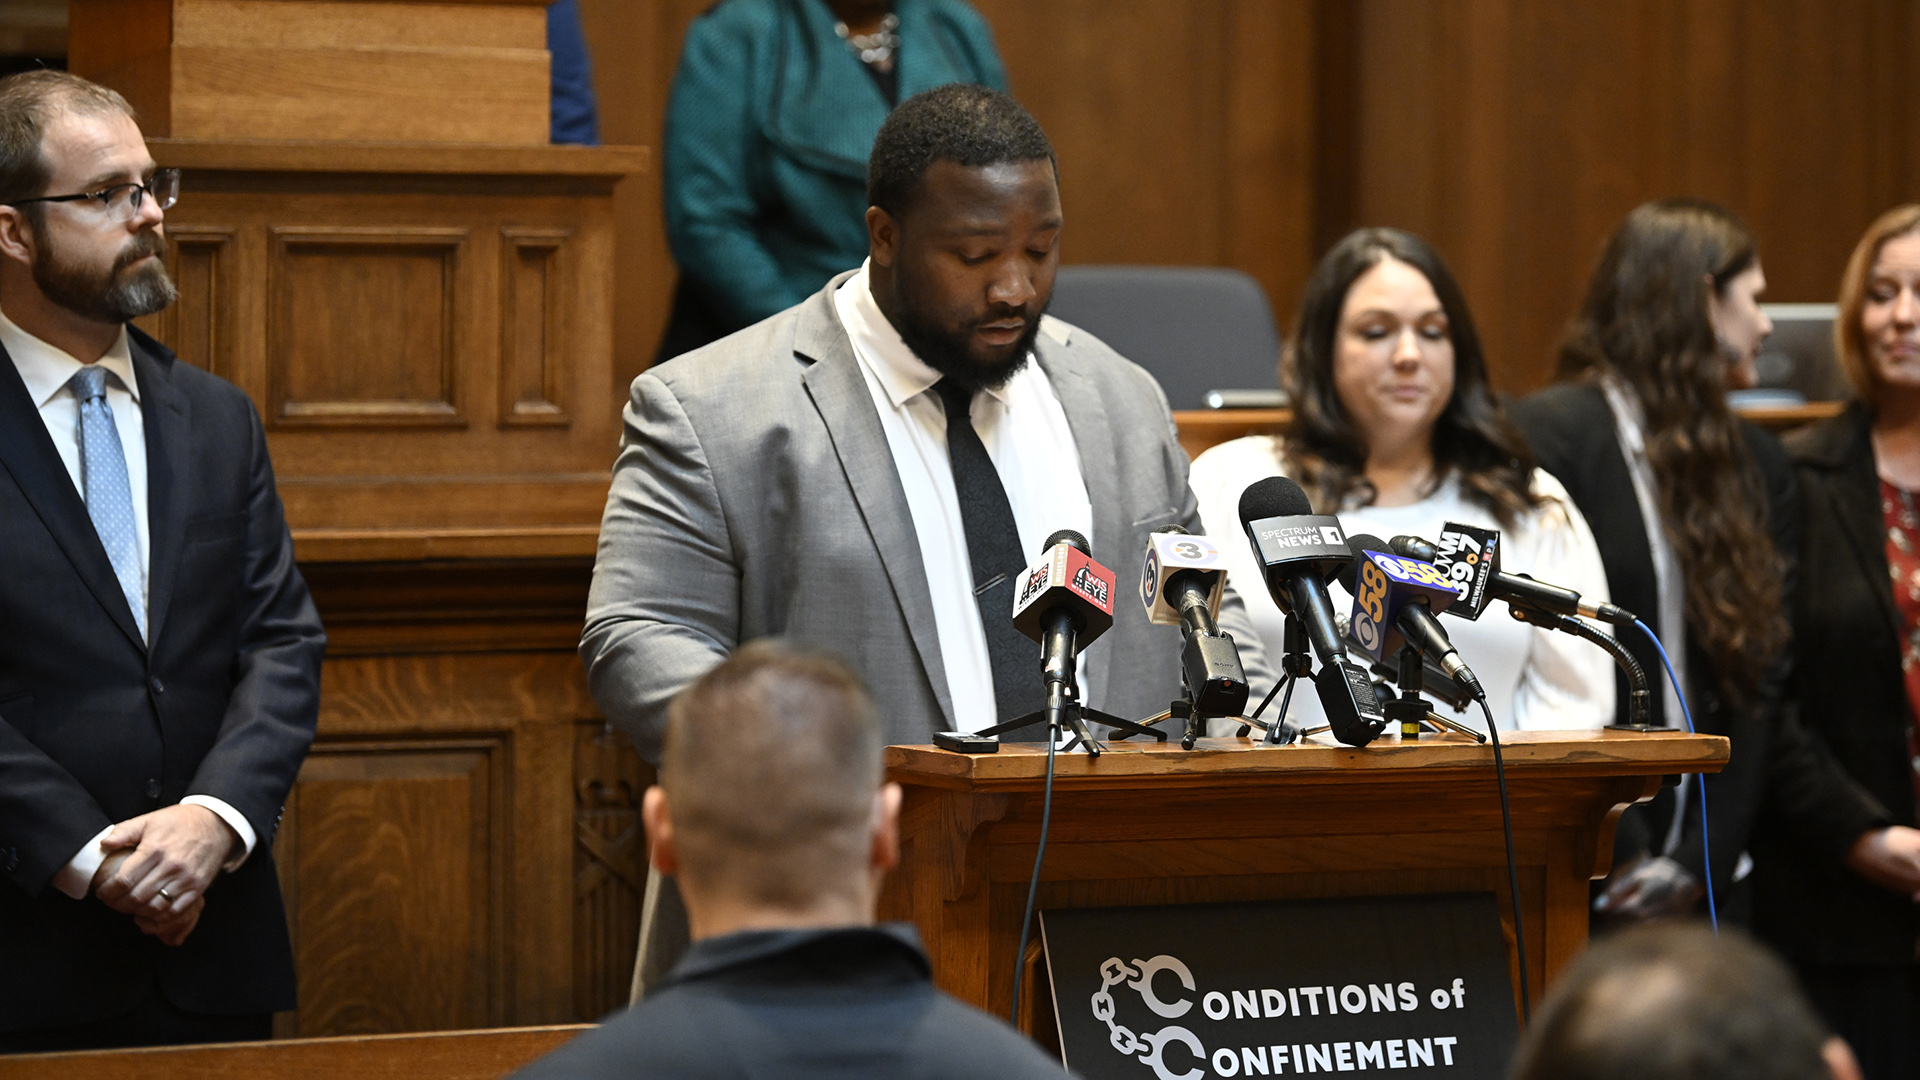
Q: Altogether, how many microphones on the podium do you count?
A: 5